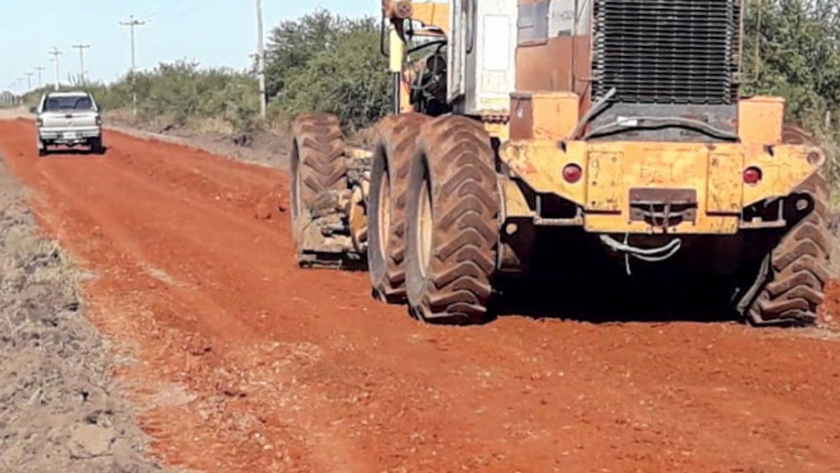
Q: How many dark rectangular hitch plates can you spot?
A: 1